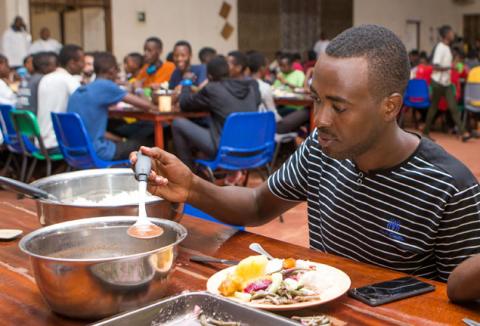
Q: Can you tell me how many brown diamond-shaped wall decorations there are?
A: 2